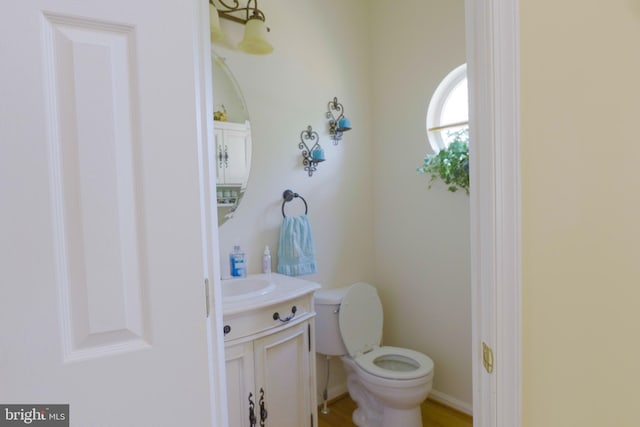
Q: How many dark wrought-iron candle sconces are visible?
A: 2